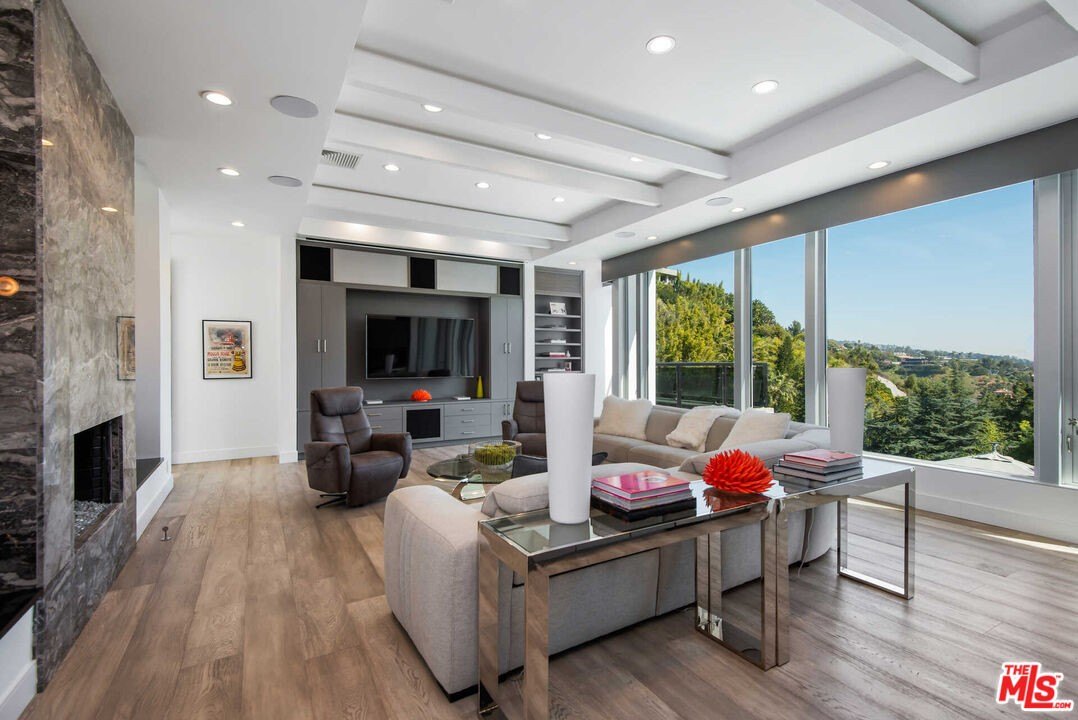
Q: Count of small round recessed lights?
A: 15